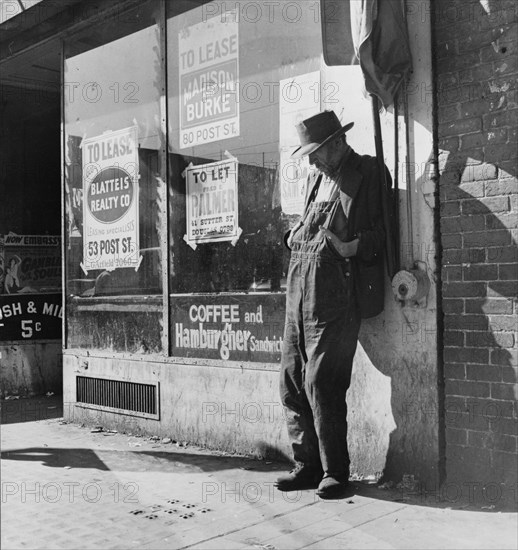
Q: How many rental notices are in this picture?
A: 3